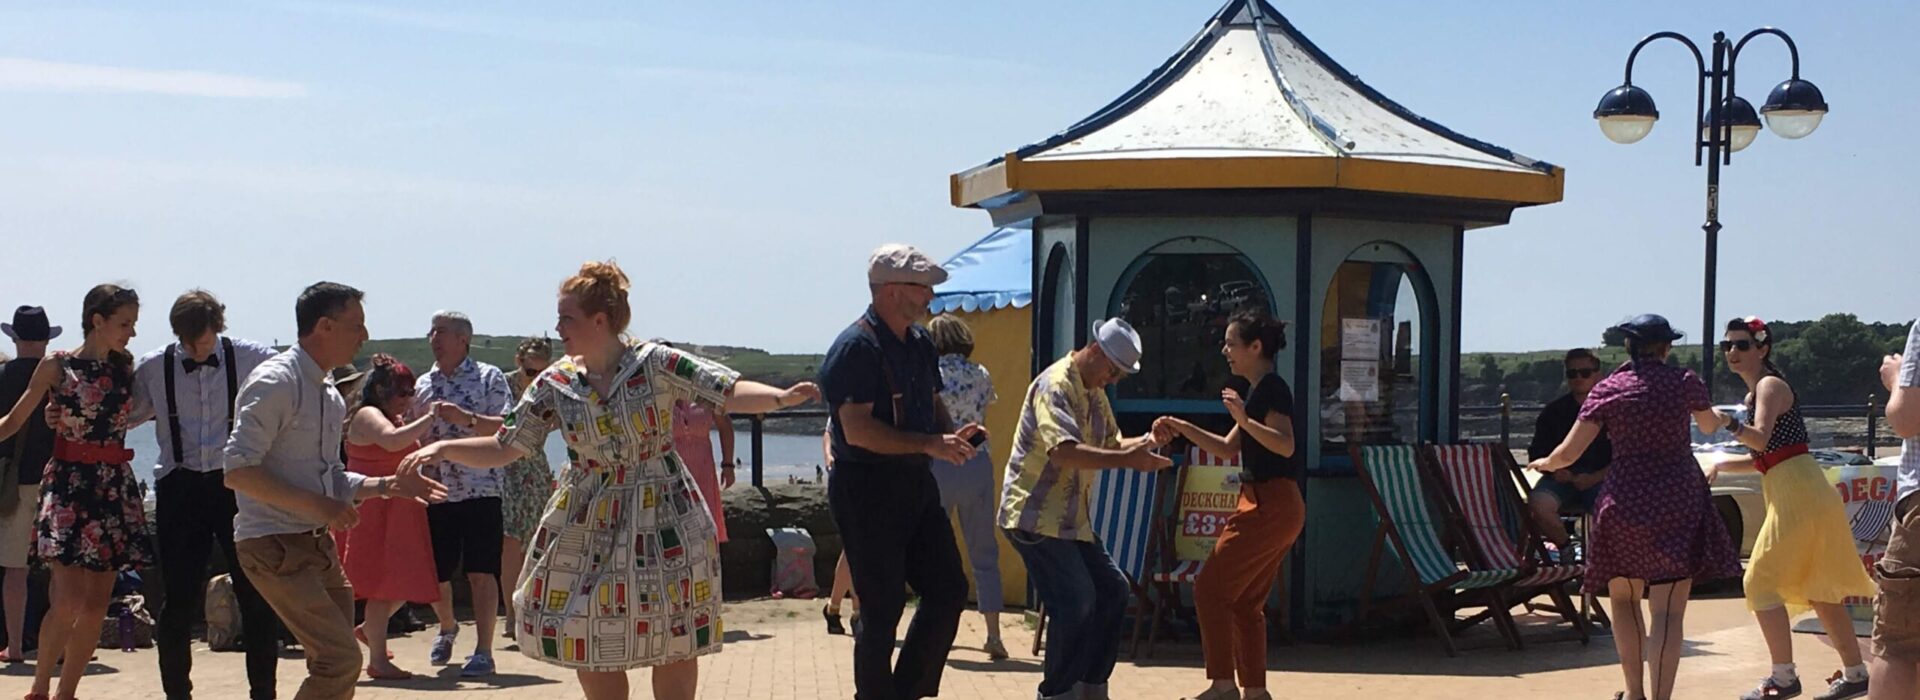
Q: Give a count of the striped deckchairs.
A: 4